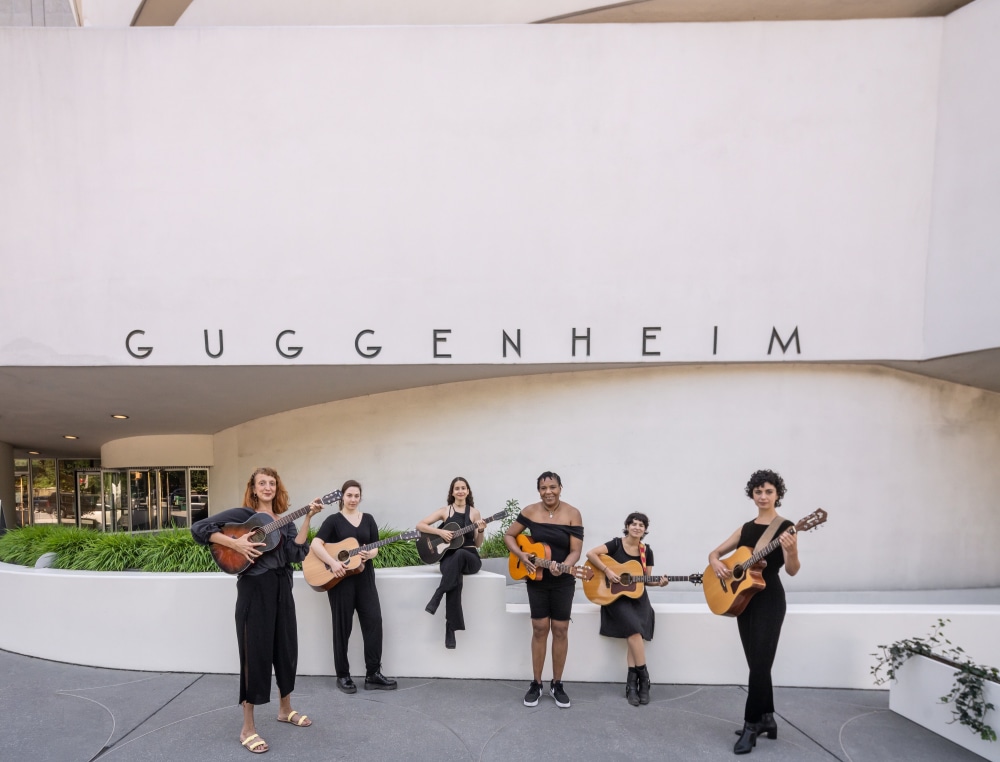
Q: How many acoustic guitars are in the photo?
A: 6